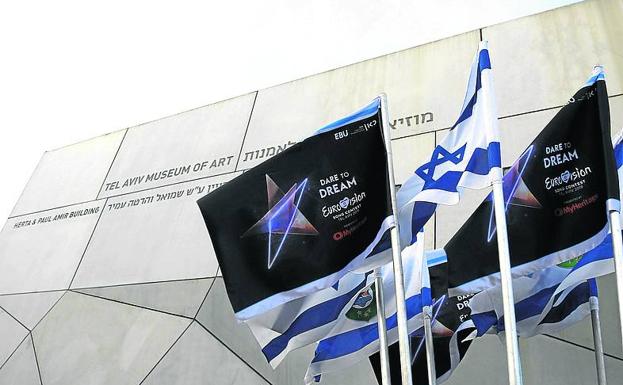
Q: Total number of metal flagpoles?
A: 6